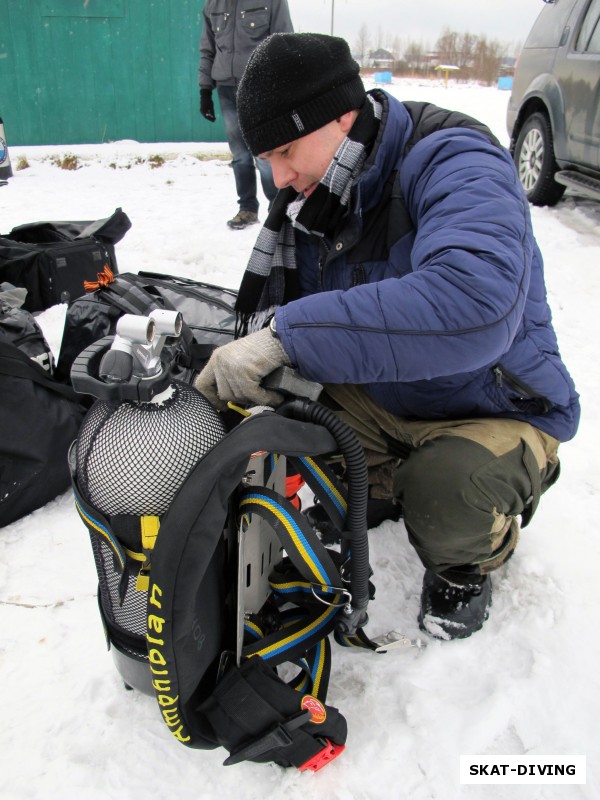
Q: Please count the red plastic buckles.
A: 1